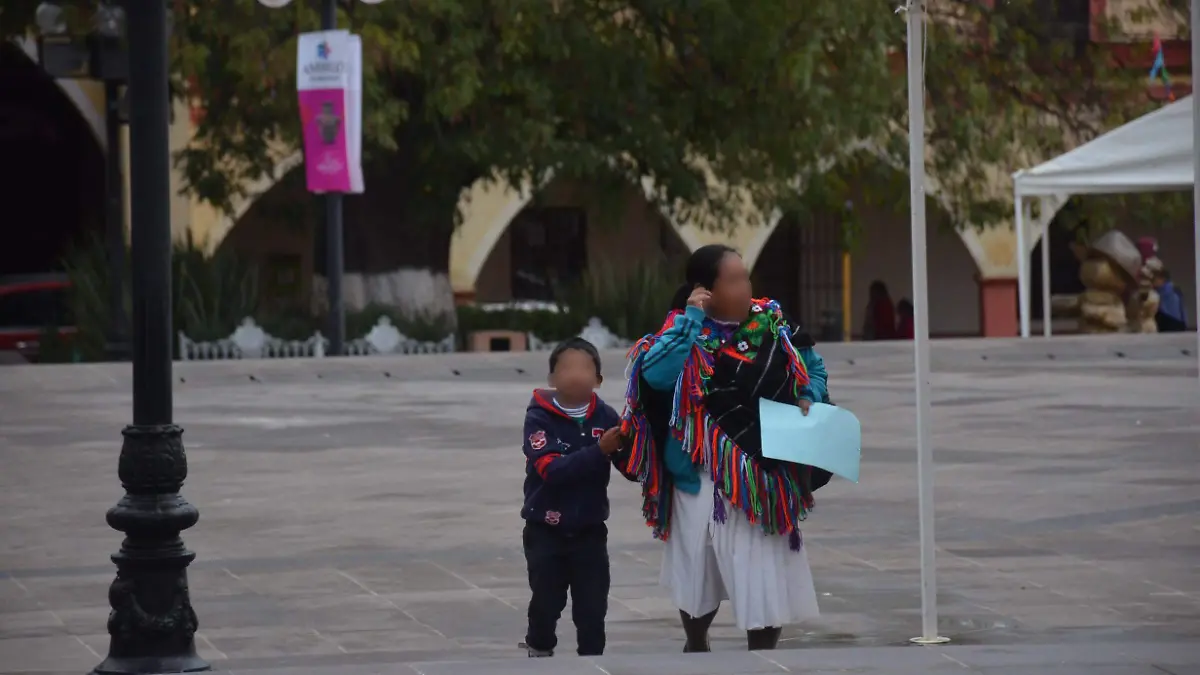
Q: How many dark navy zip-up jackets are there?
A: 1